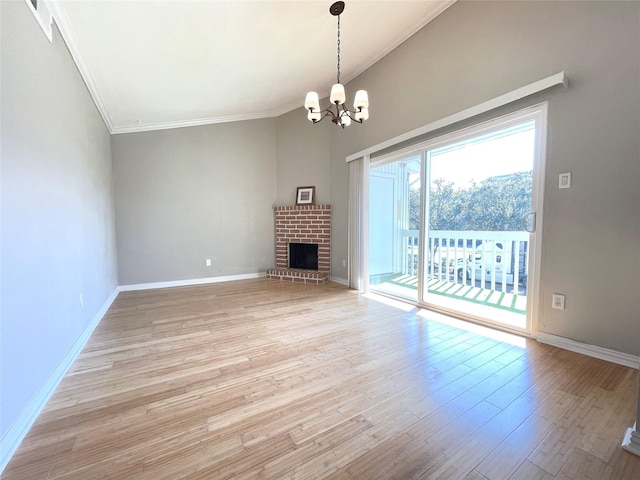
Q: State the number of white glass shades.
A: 6